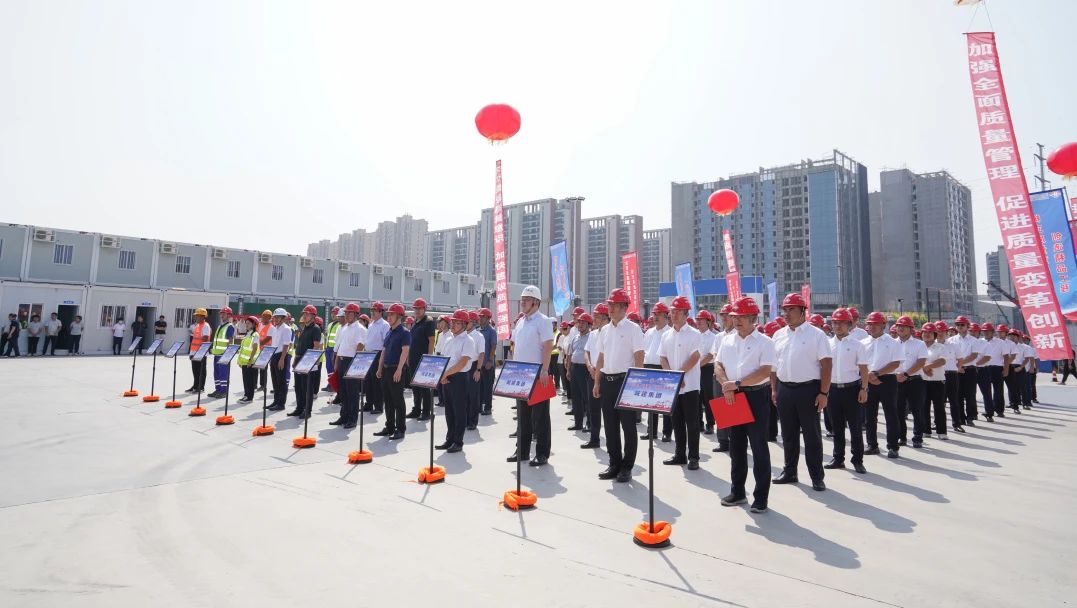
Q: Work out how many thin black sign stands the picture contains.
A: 11